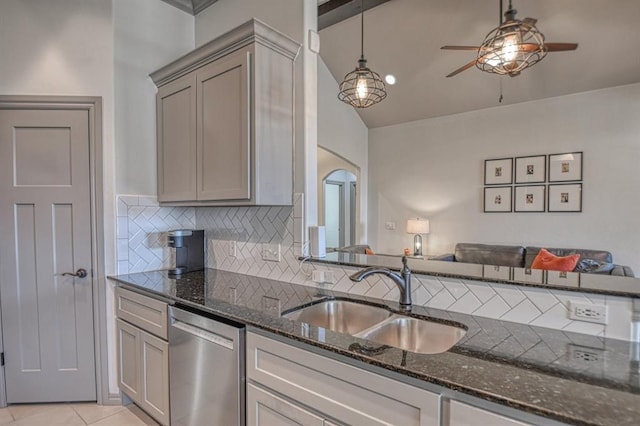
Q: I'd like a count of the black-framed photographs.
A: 6